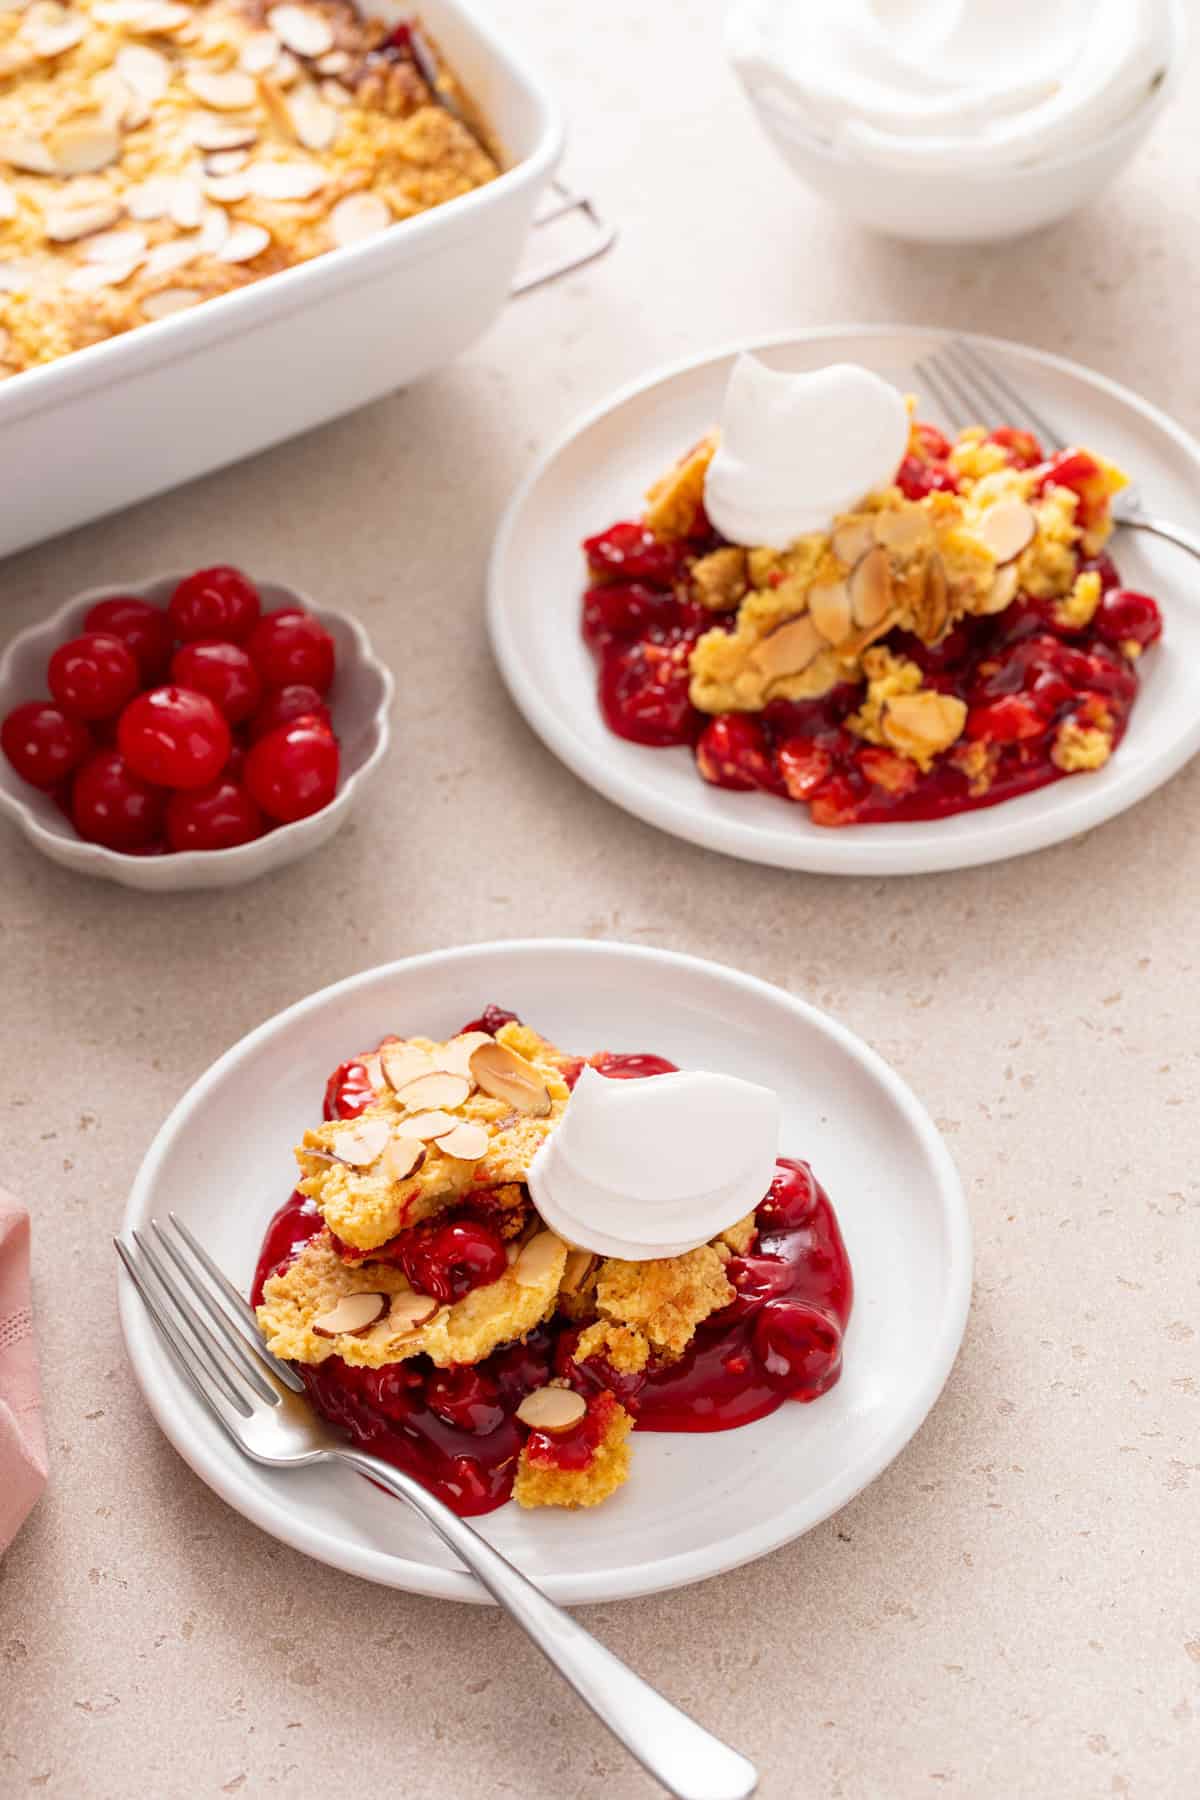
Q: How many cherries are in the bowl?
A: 11